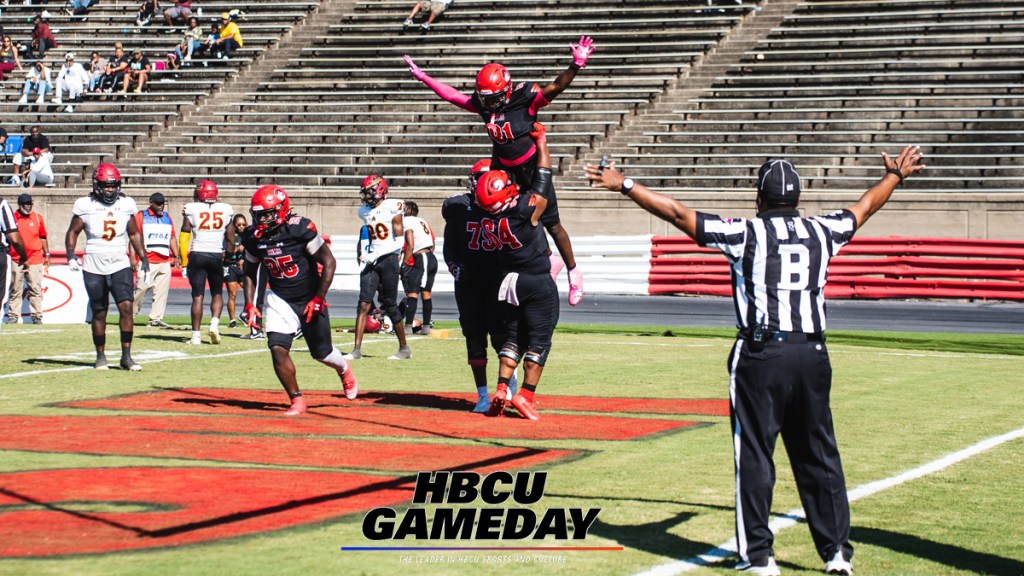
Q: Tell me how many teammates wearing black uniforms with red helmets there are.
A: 4